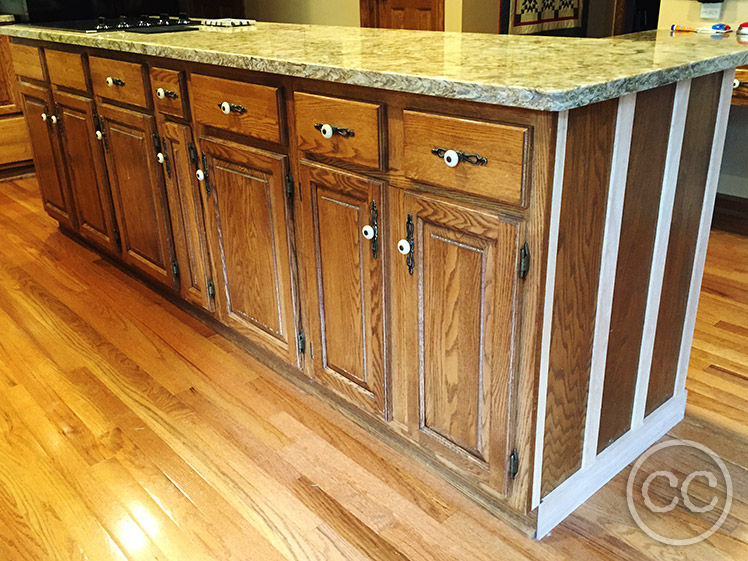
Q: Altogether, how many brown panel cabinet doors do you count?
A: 7